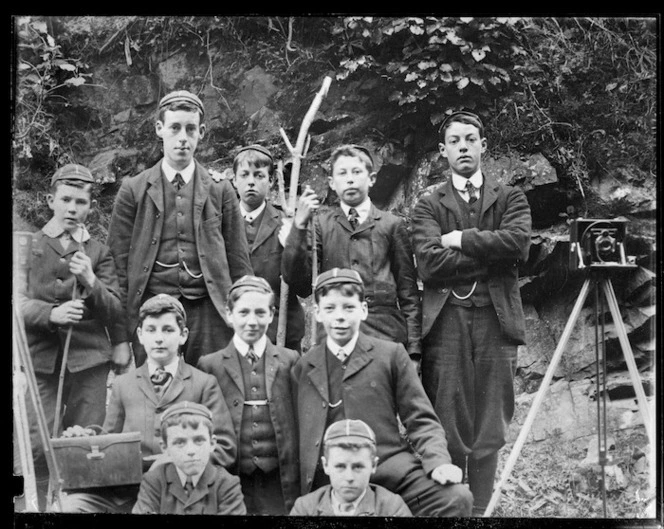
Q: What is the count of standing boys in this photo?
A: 5